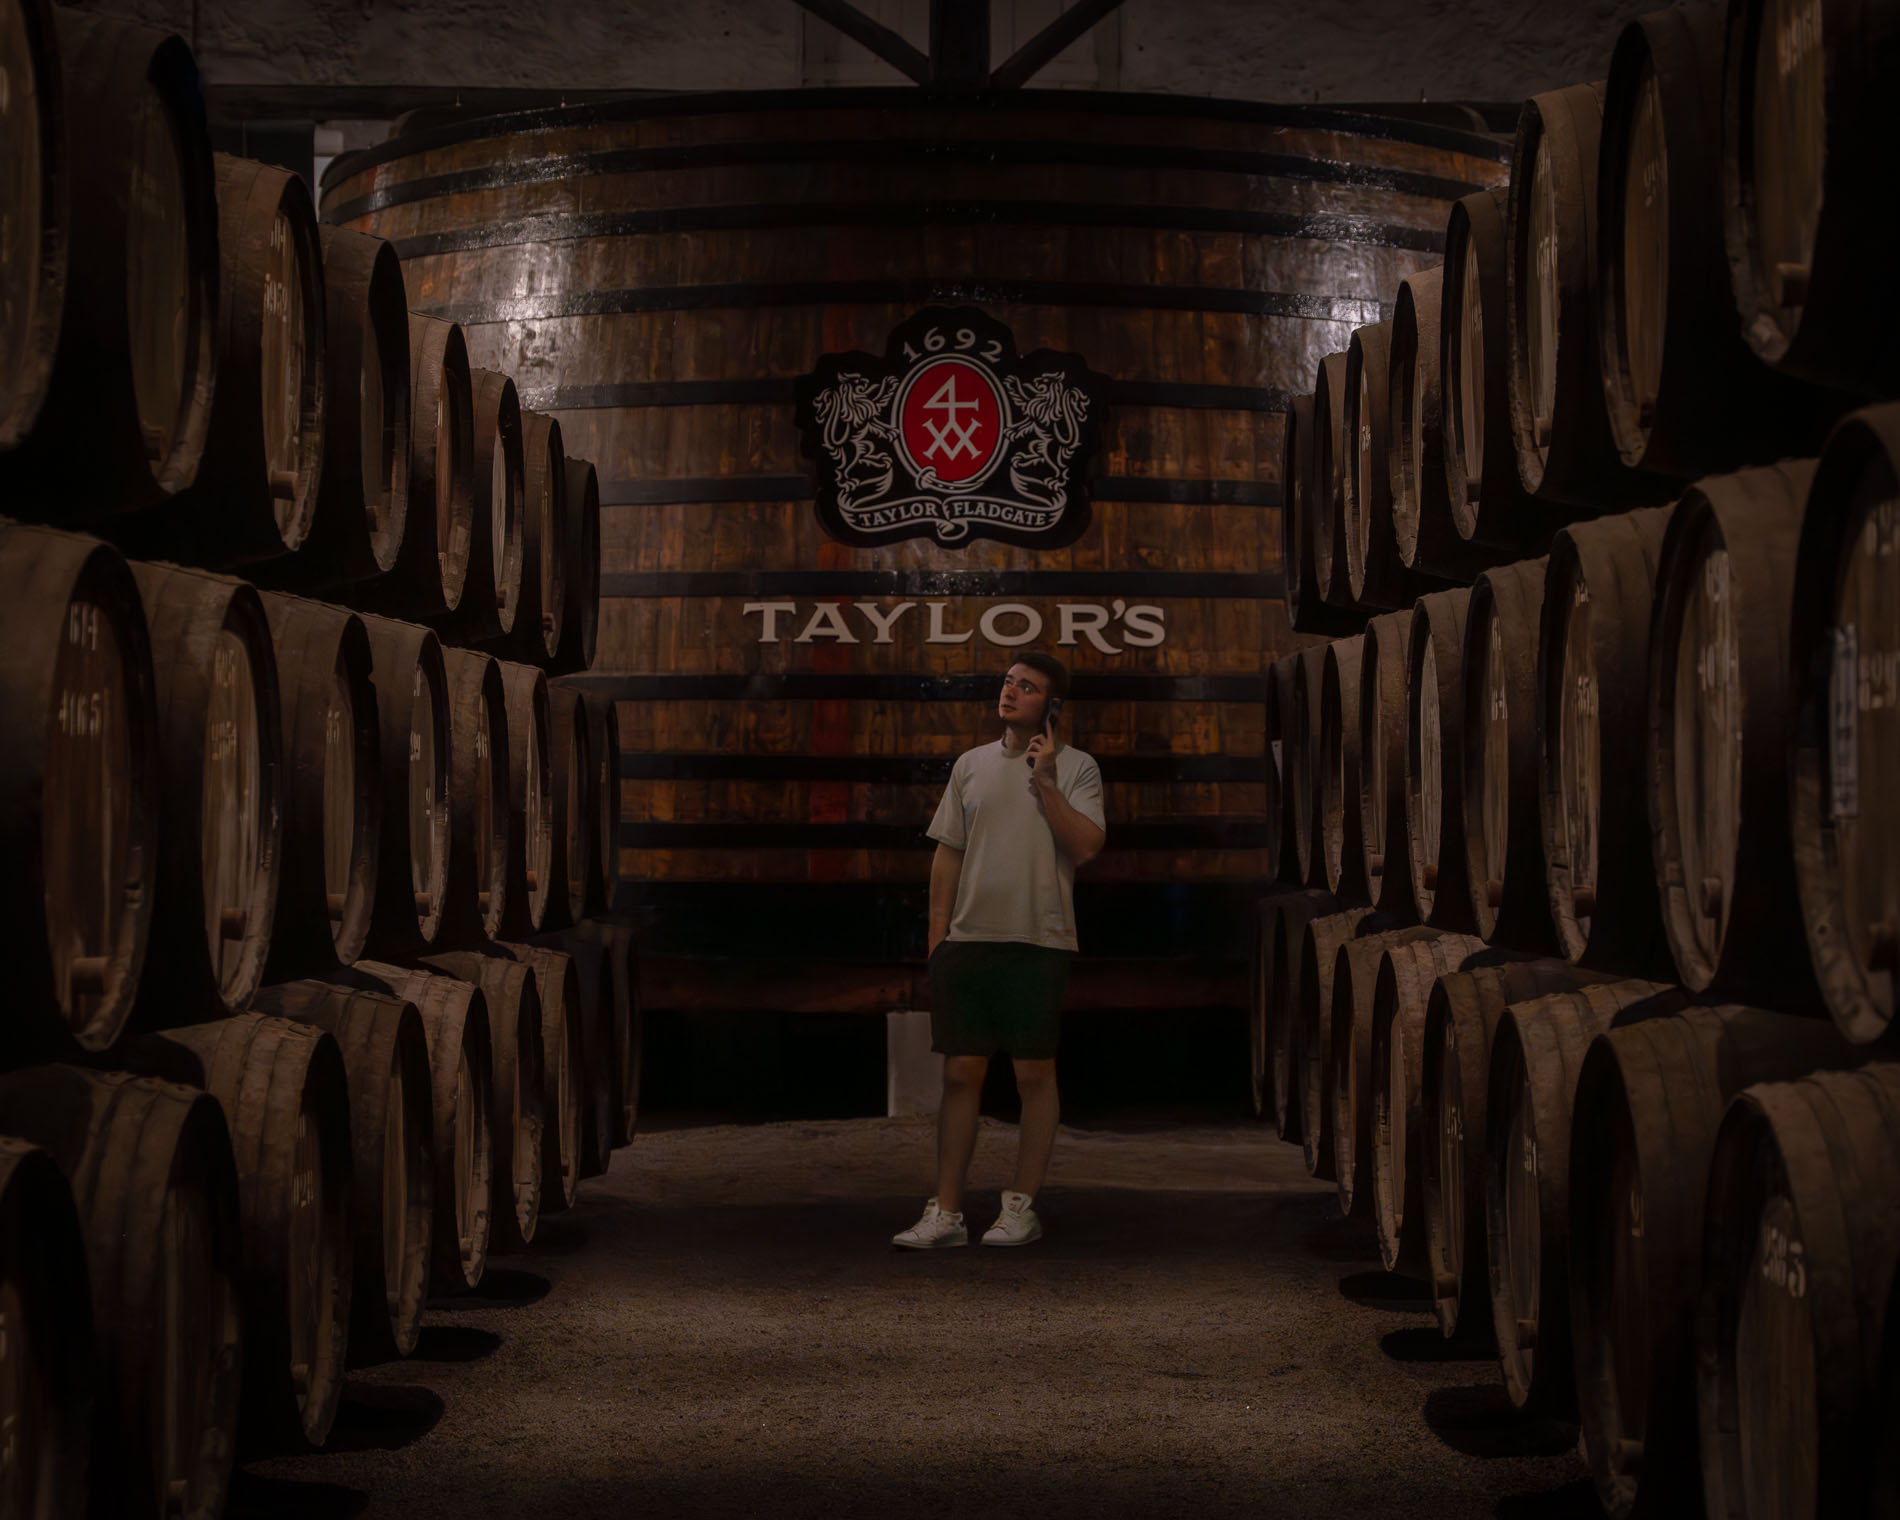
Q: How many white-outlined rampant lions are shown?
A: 2